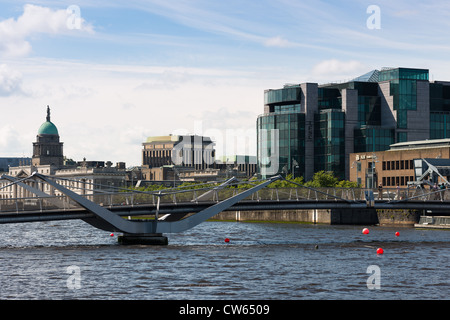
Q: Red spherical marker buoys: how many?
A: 5